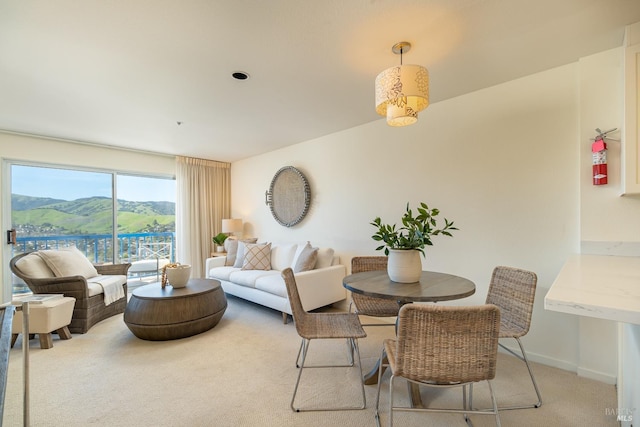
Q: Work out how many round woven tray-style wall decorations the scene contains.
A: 1